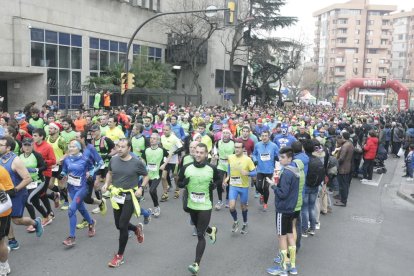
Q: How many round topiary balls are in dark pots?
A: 0